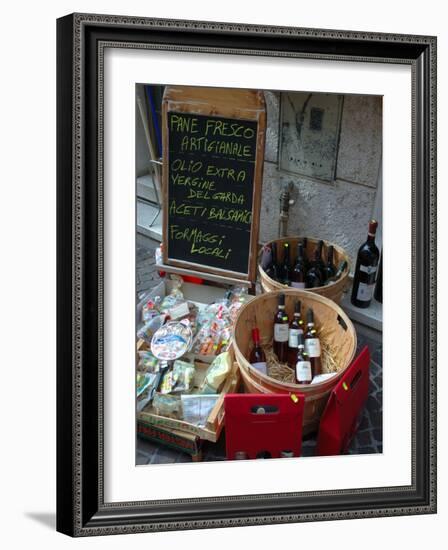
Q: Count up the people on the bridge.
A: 0